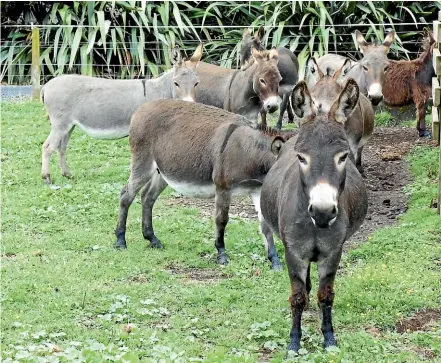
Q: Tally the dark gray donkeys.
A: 2